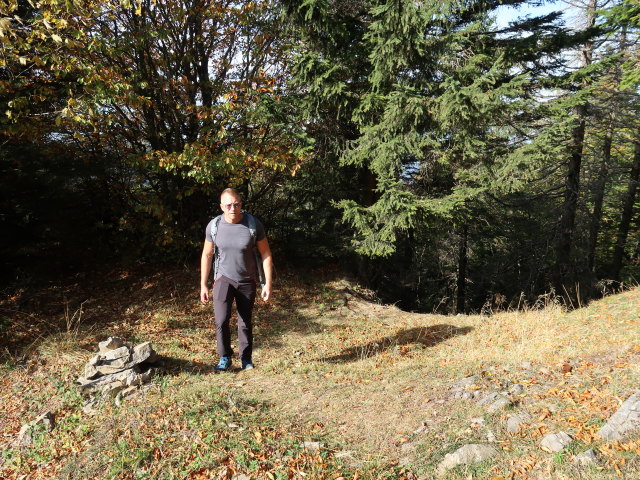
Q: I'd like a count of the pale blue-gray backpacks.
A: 1